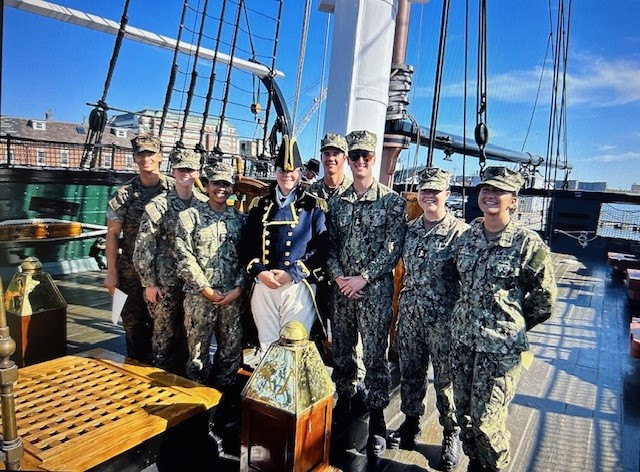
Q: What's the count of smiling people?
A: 8